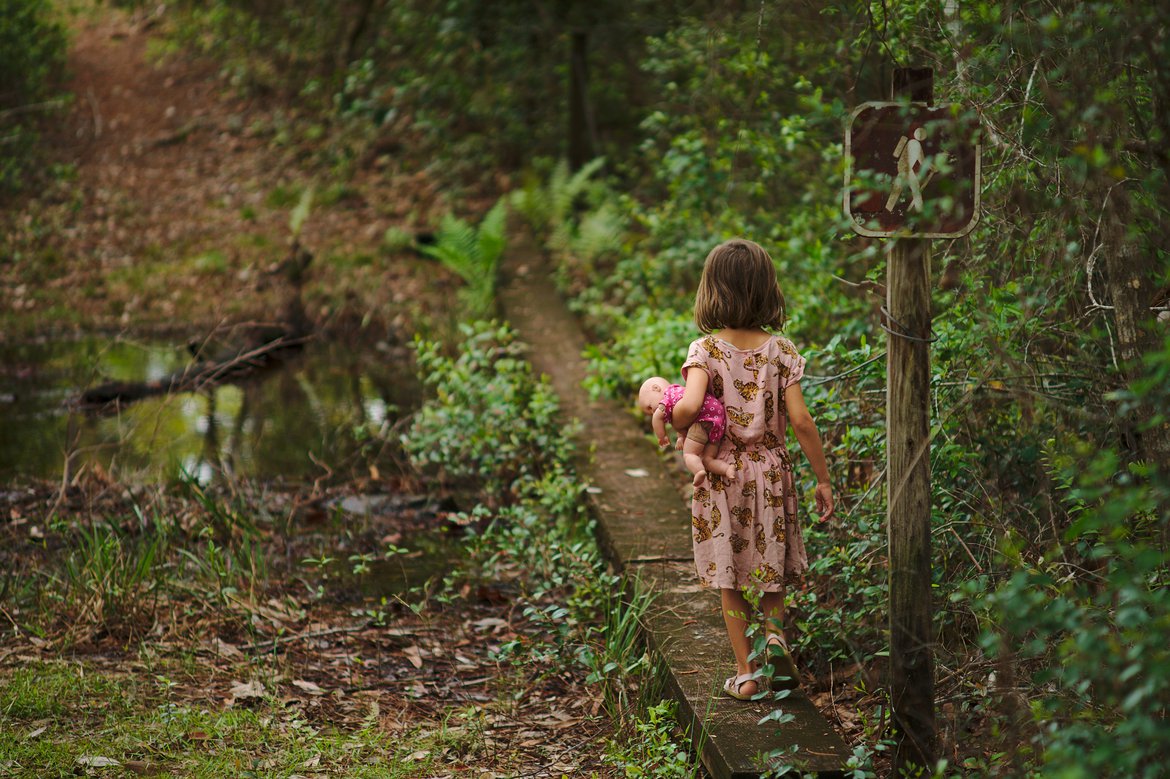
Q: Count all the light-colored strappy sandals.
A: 2